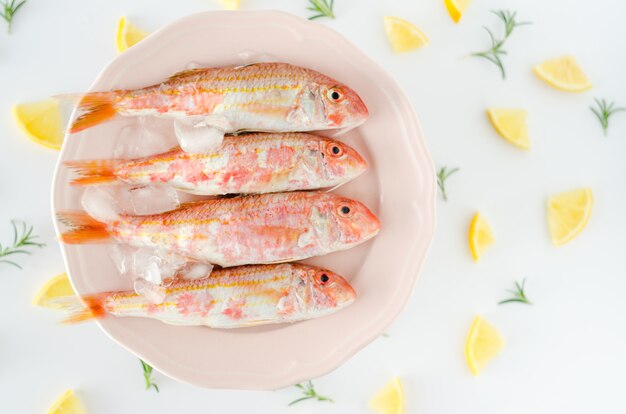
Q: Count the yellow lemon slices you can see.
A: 13